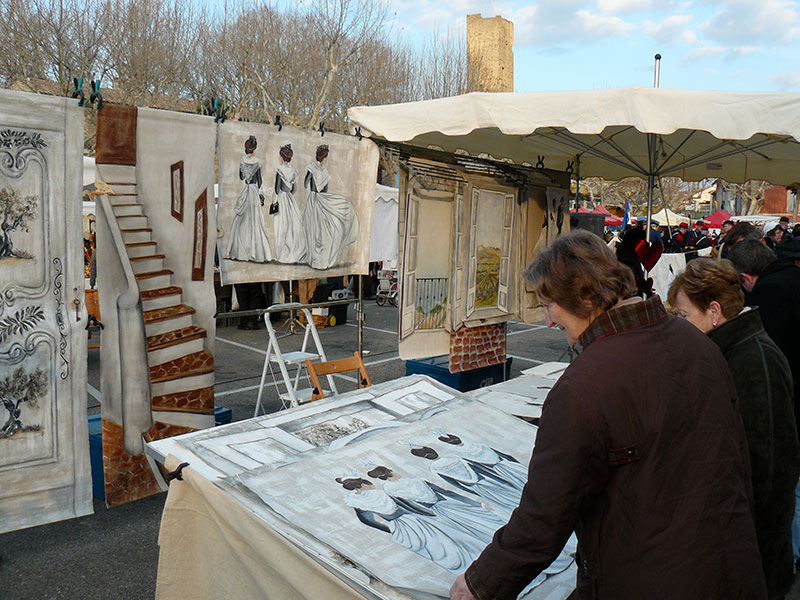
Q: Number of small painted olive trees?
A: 2